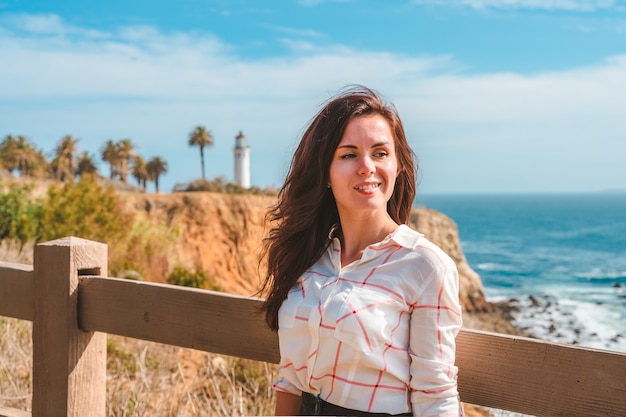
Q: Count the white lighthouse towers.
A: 1